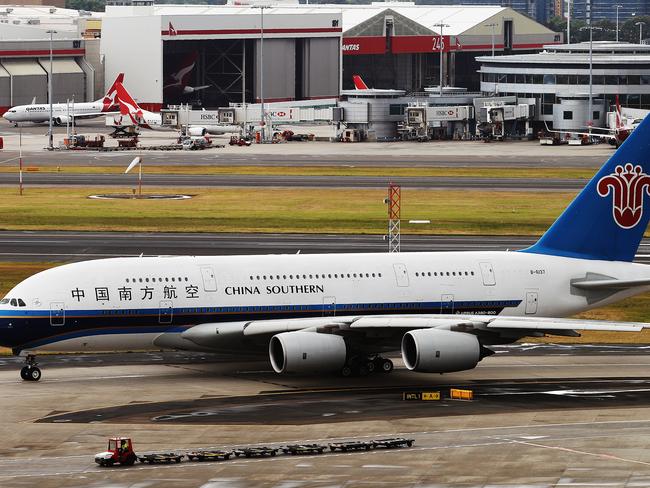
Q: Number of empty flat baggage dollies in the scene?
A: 6